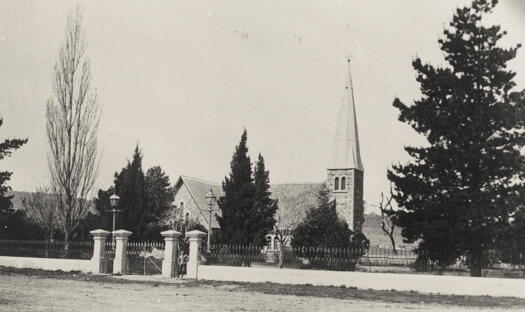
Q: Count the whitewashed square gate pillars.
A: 4